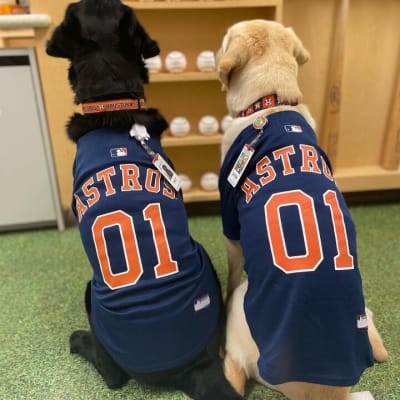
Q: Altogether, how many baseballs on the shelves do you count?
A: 8